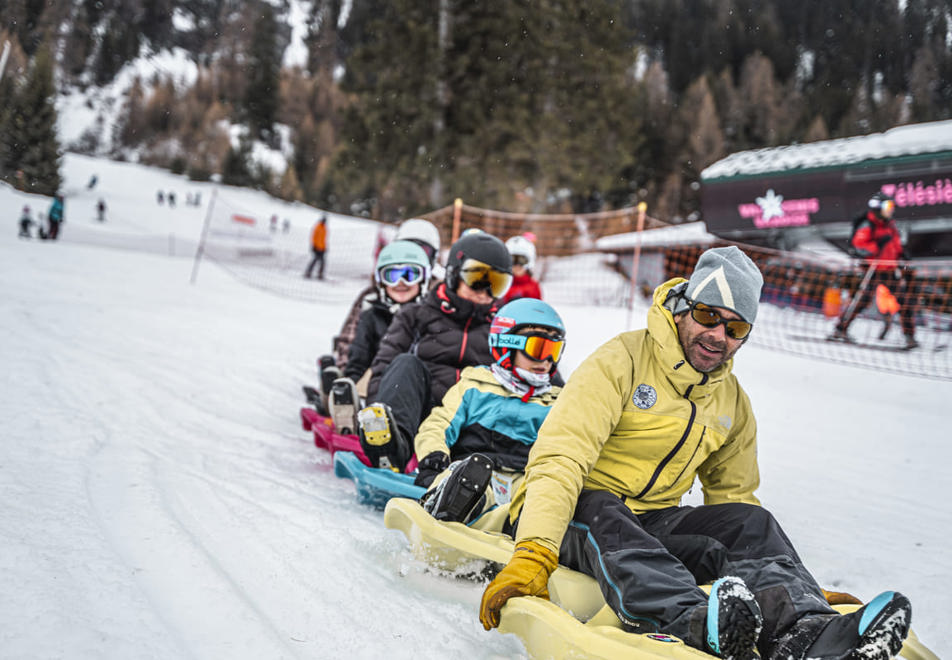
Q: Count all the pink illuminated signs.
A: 2